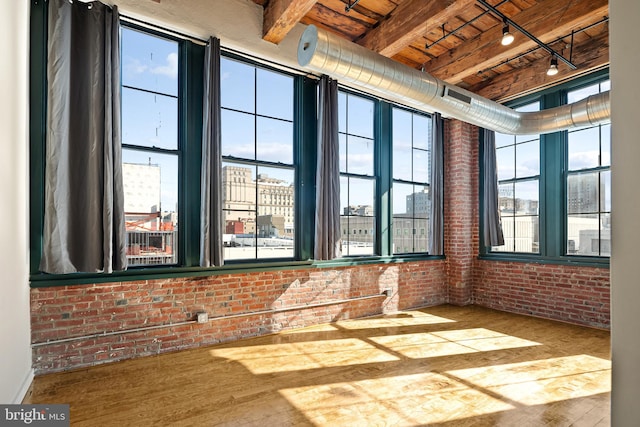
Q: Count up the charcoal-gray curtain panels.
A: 5